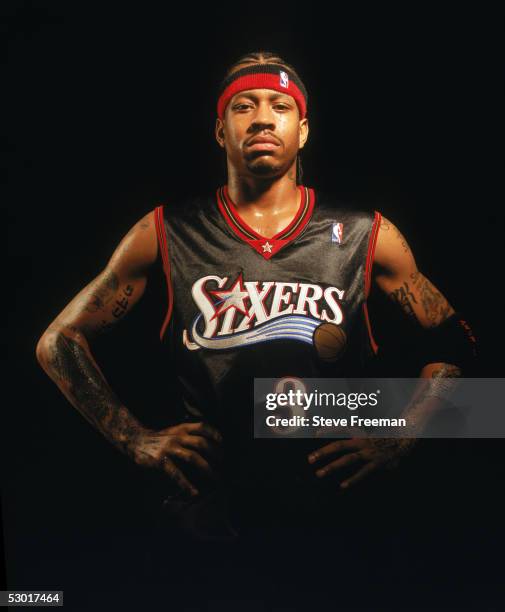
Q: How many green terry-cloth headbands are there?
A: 0